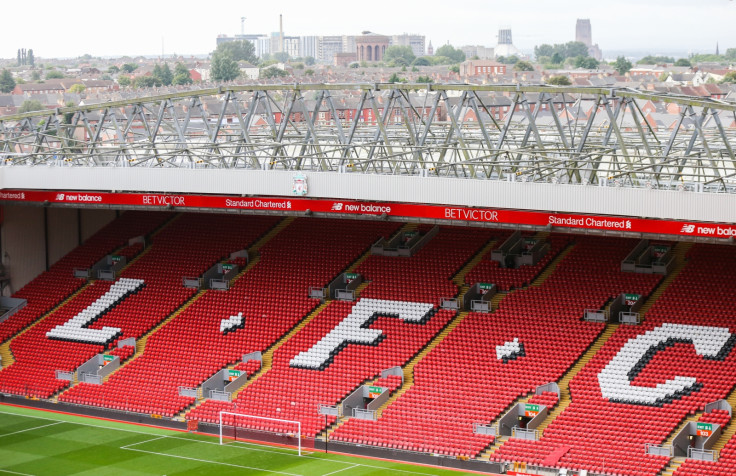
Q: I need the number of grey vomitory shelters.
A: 13